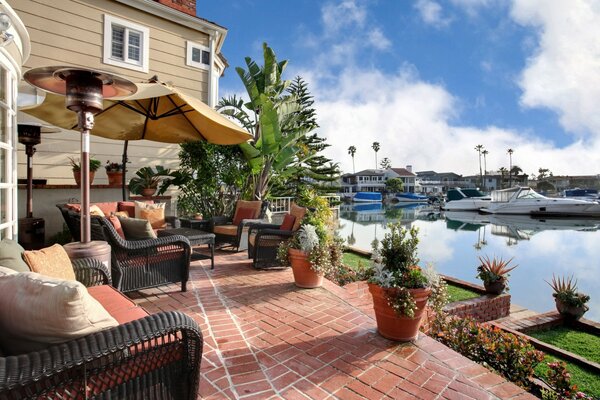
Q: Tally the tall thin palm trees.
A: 5